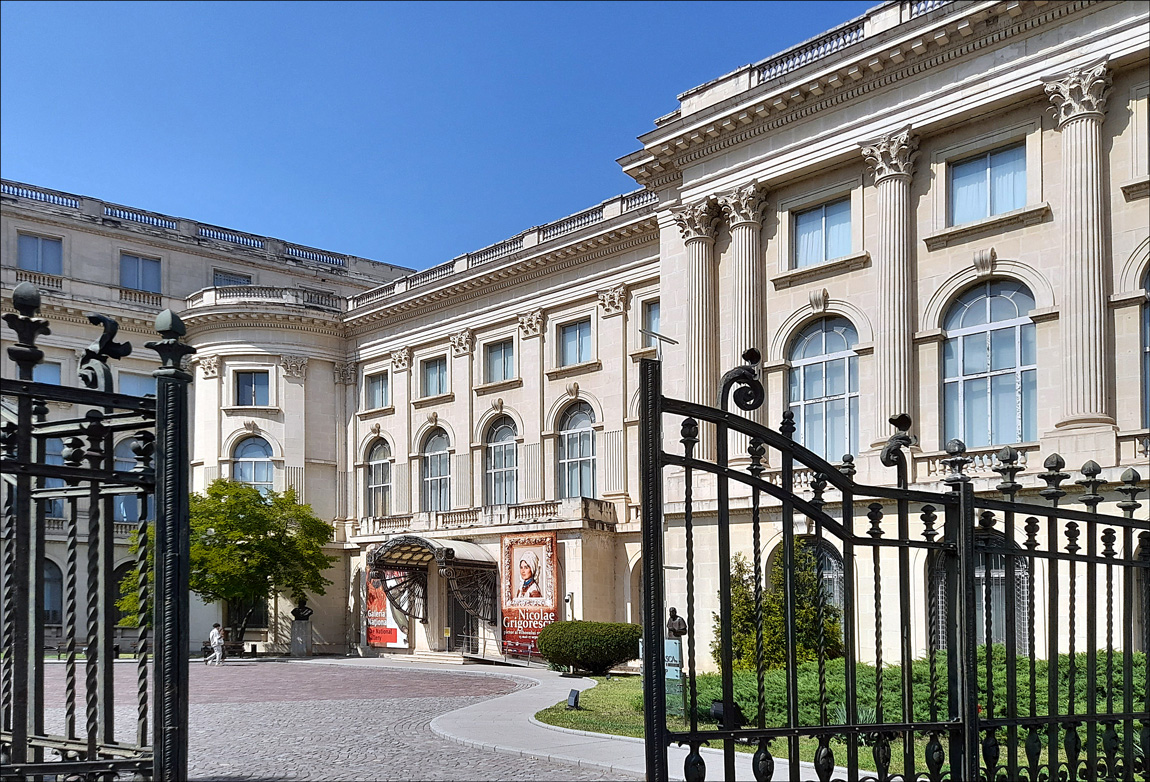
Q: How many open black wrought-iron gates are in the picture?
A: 2